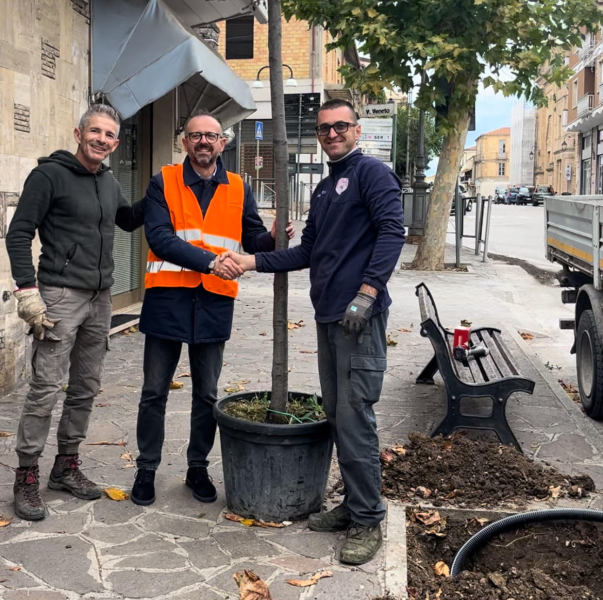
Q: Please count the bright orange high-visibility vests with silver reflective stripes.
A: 1